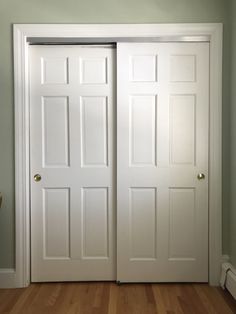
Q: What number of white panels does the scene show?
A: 12